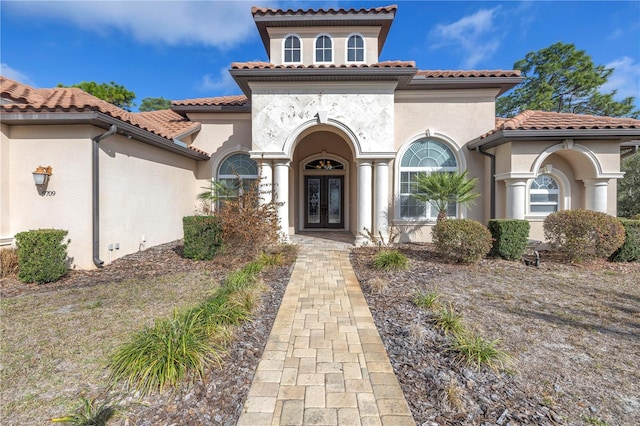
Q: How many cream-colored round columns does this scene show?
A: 6